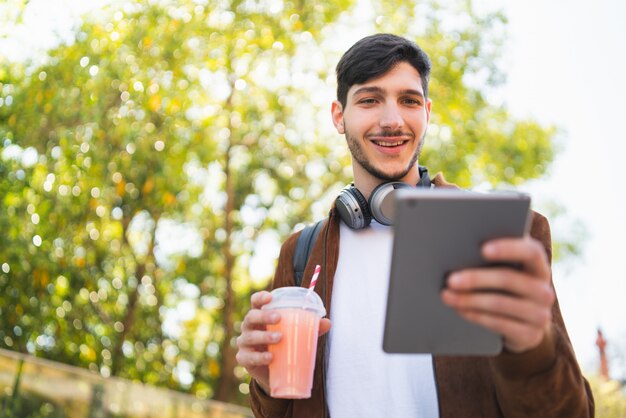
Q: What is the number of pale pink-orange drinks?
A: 1